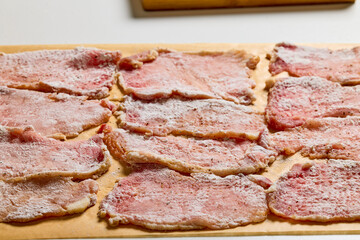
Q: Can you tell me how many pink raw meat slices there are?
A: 12